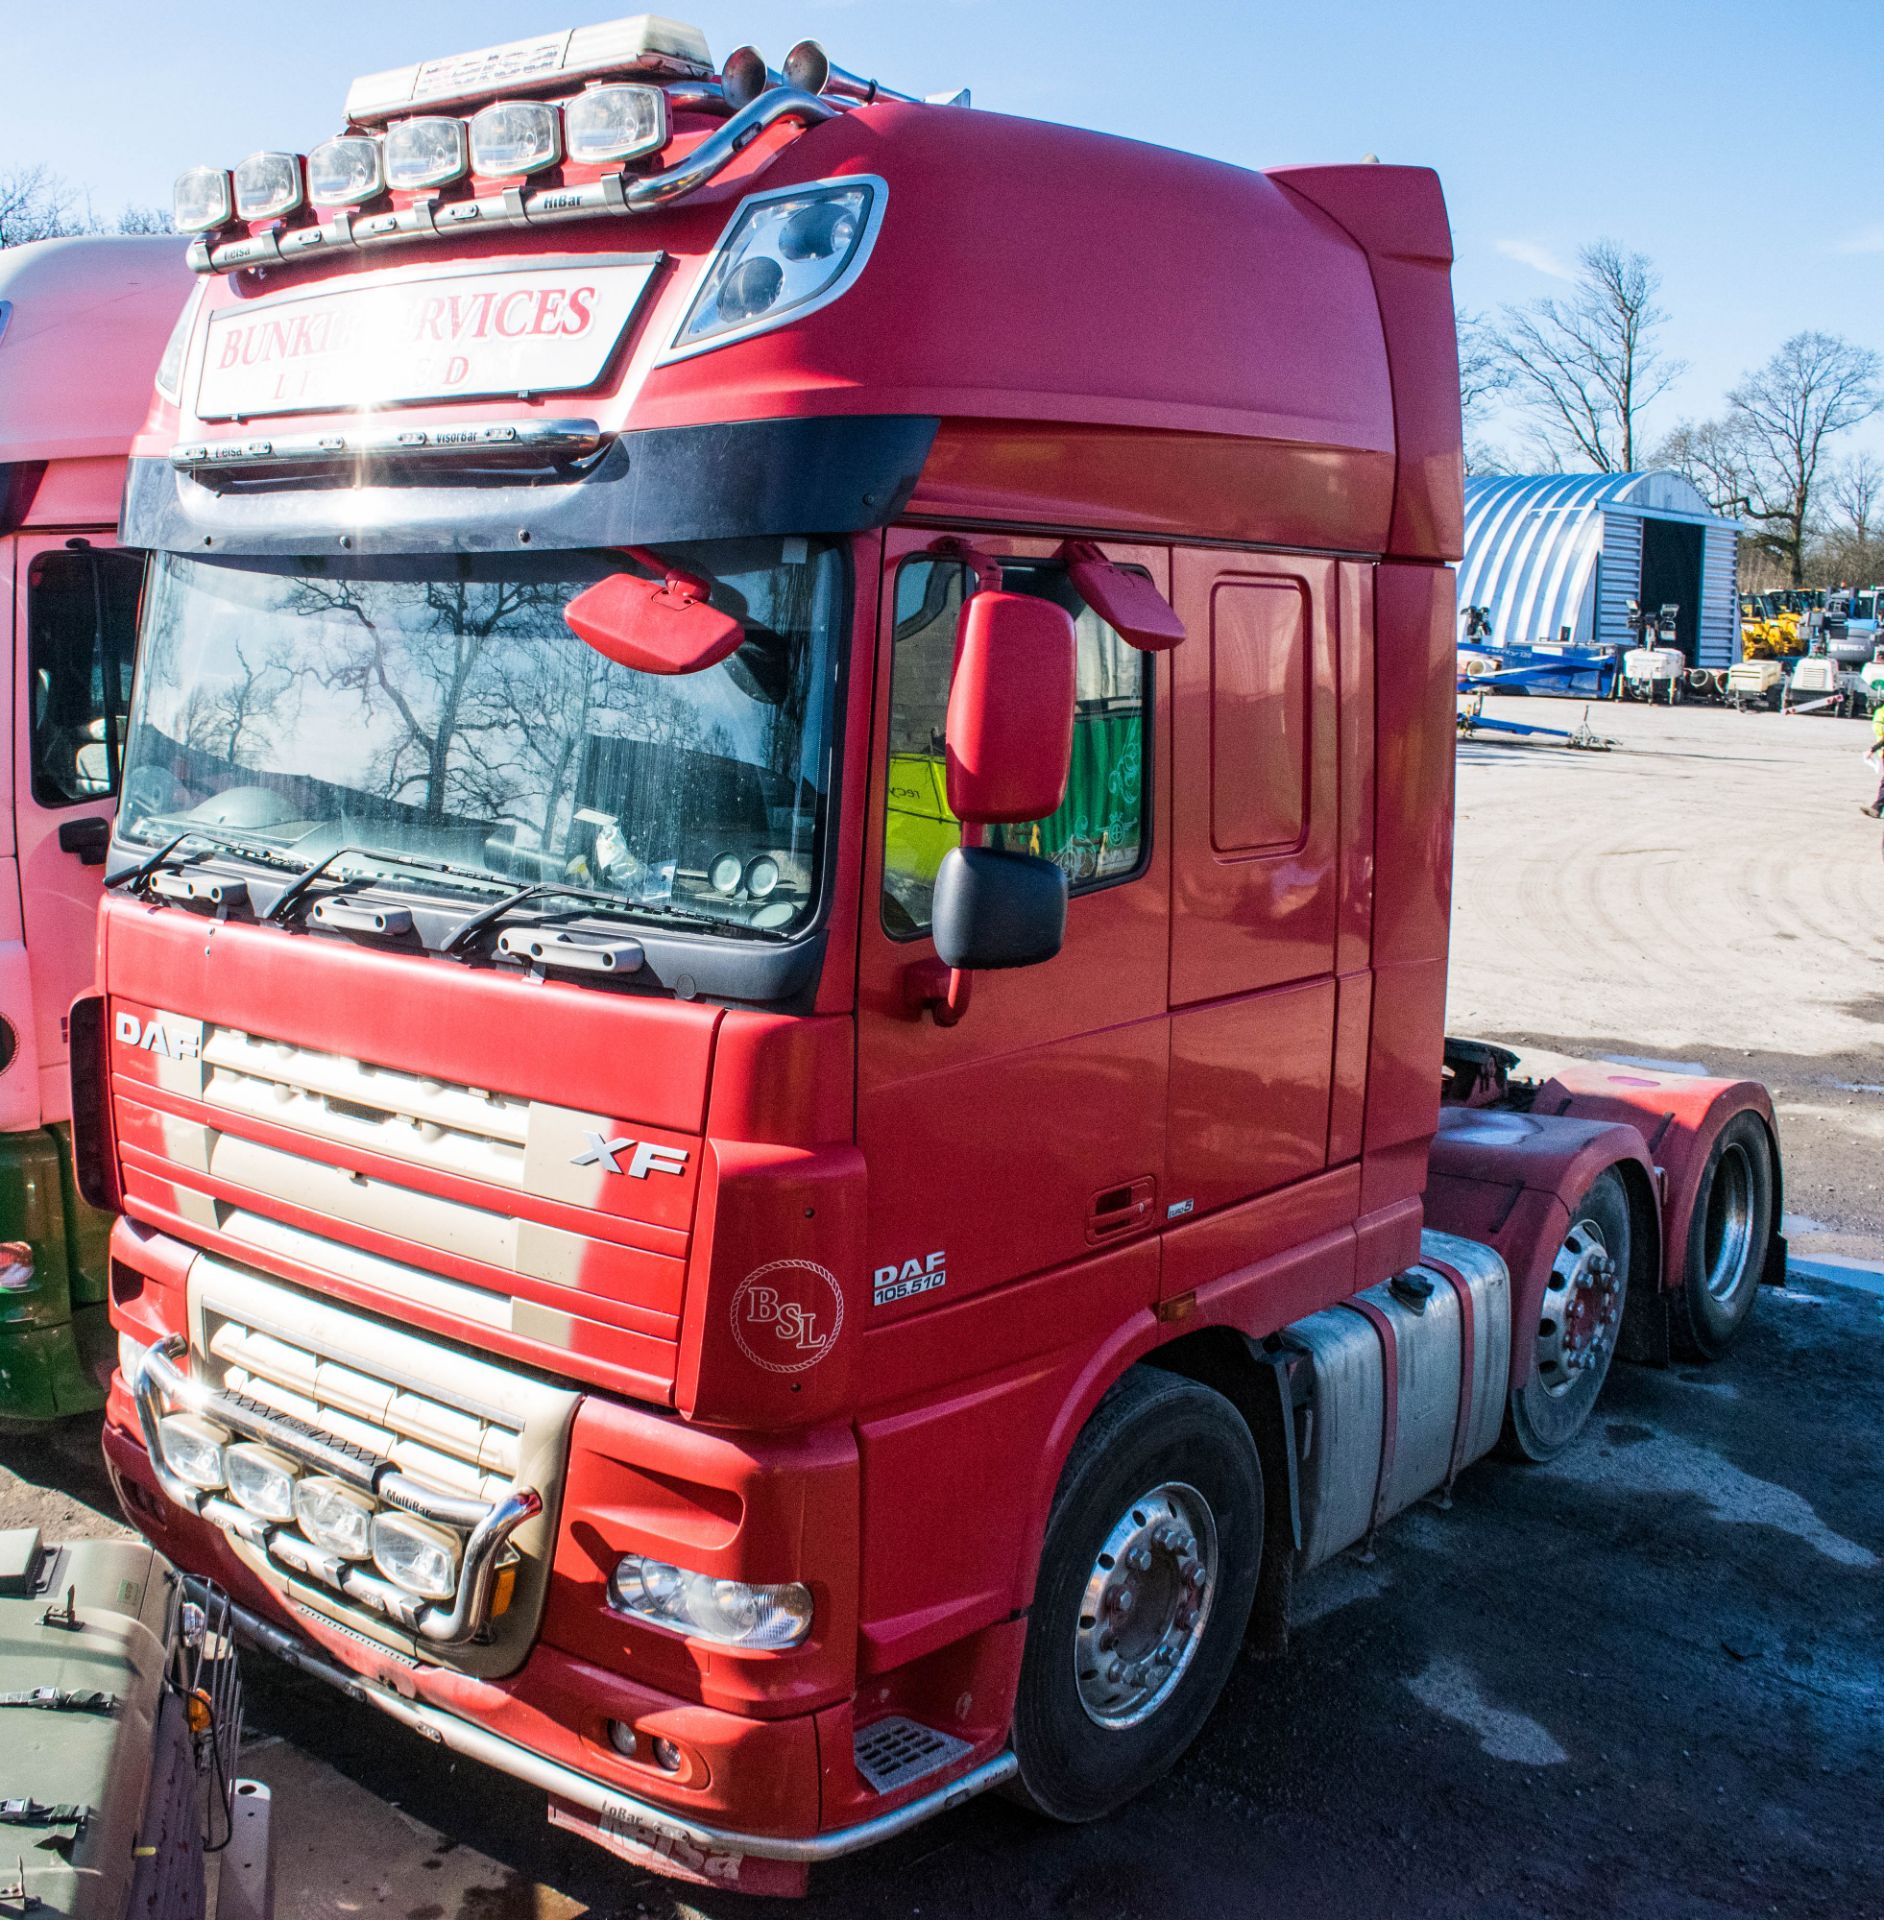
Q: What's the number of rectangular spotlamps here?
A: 10